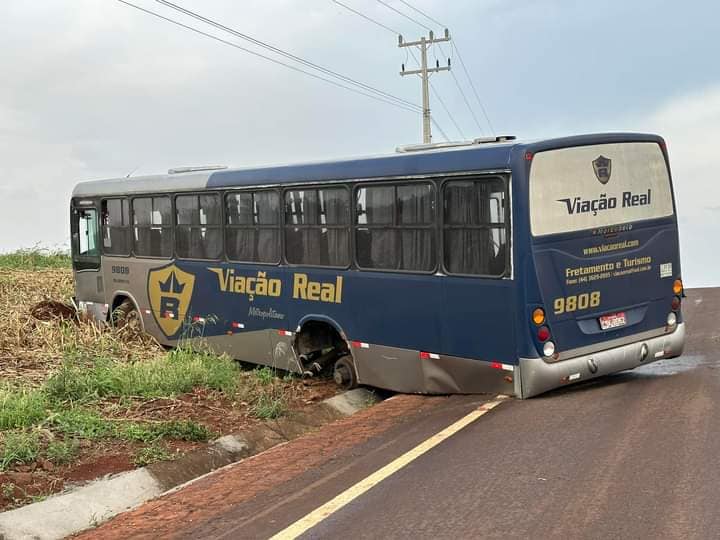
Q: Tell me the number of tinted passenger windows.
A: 7